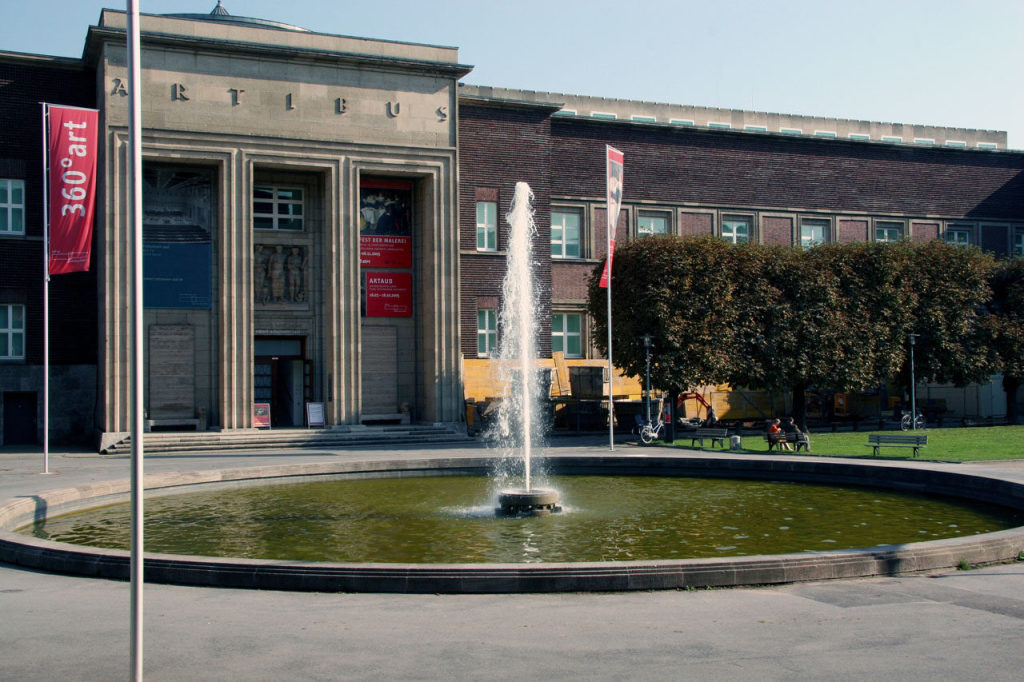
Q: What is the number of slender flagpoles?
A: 3